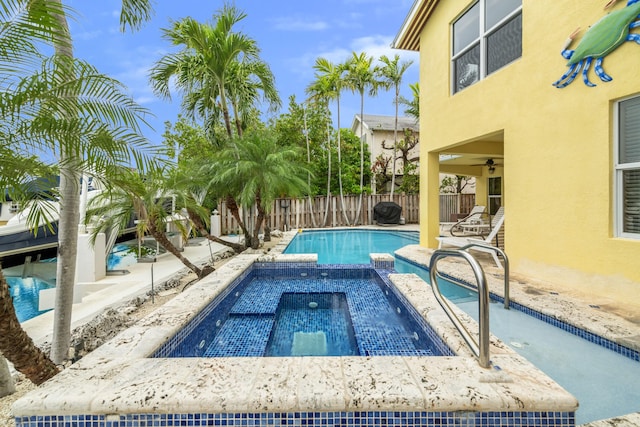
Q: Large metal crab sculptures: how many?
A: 1